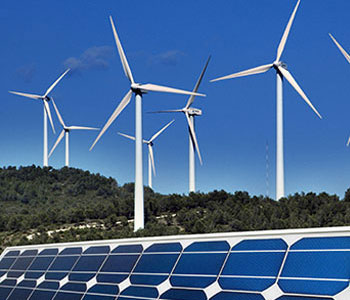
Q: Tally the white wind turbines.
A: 7